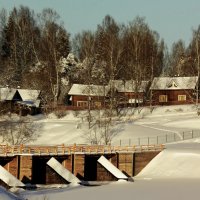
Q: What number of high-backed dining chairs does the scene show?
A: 0